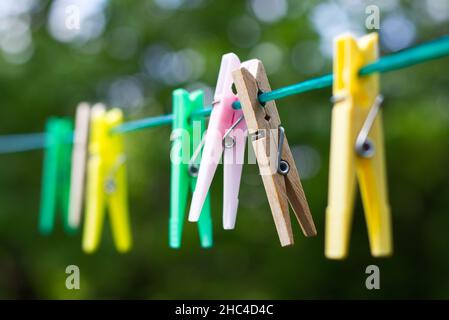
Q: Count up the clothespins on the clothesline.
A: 7